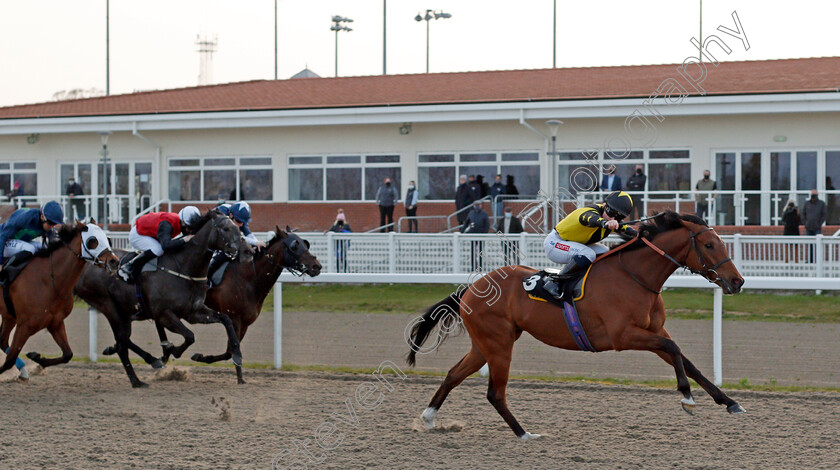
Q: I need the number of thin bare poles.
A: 5